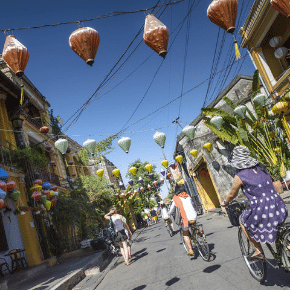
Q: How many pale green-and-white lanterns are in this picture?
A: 8